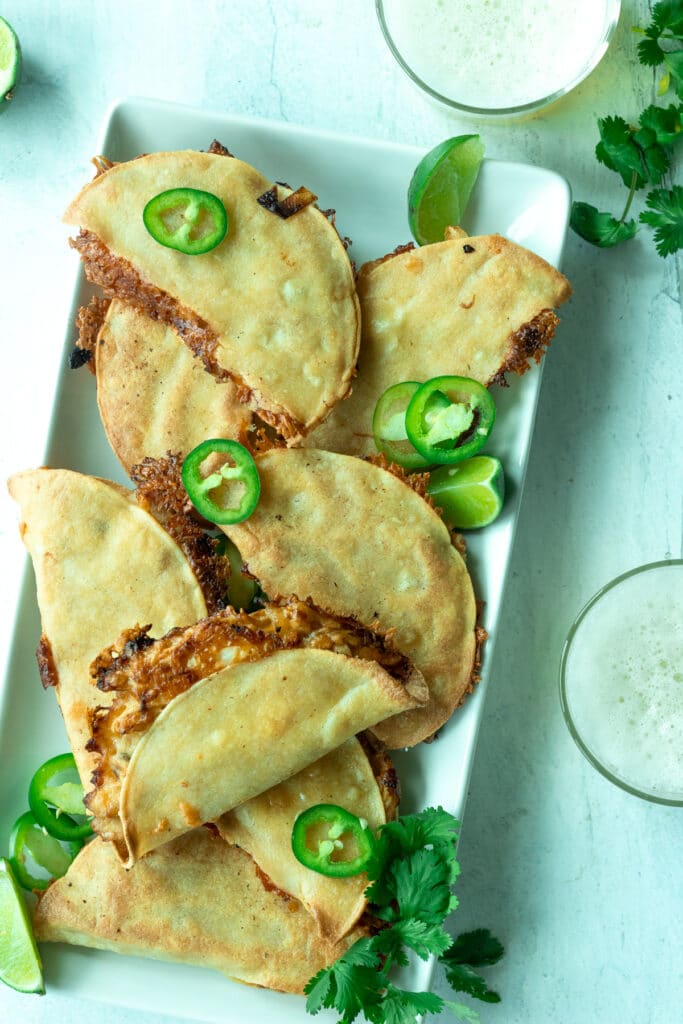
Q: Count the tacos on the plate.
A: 8